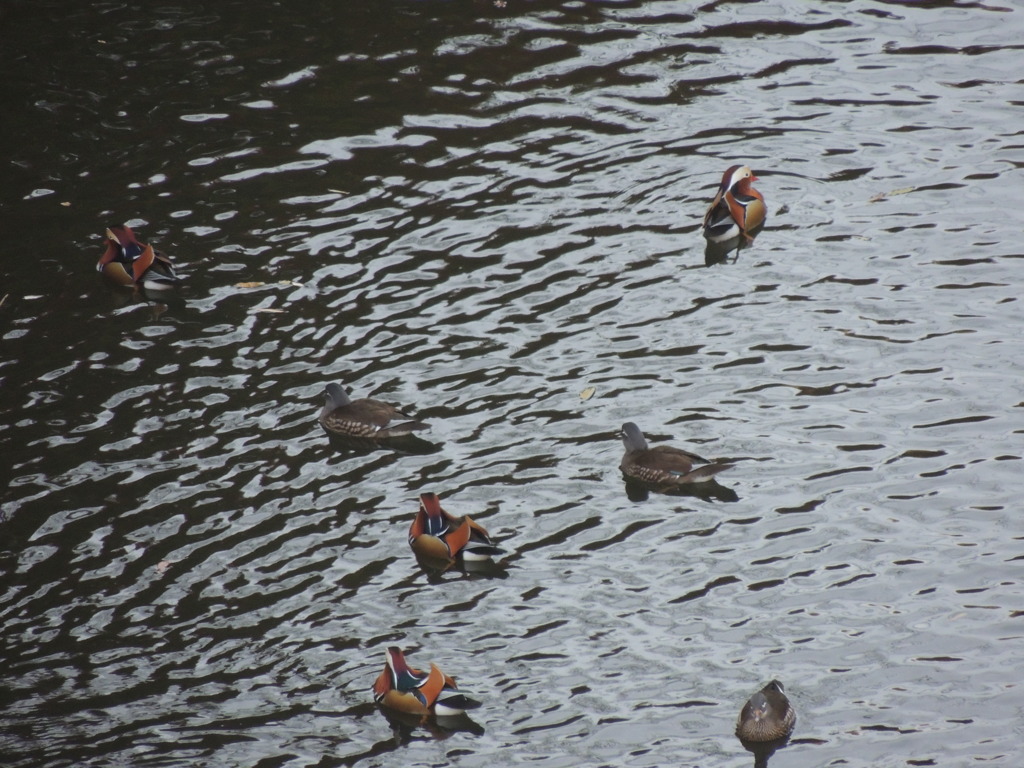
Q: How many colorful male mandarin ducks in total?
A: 4